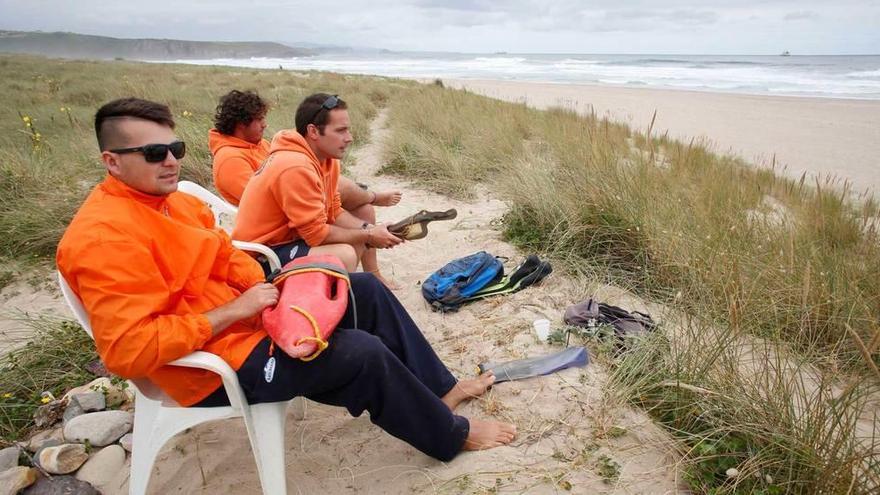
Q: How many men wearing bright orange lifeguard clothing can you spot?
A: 3